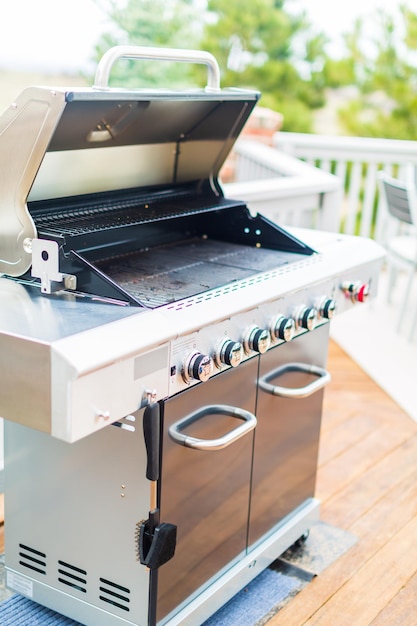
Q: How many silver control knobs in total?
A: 6